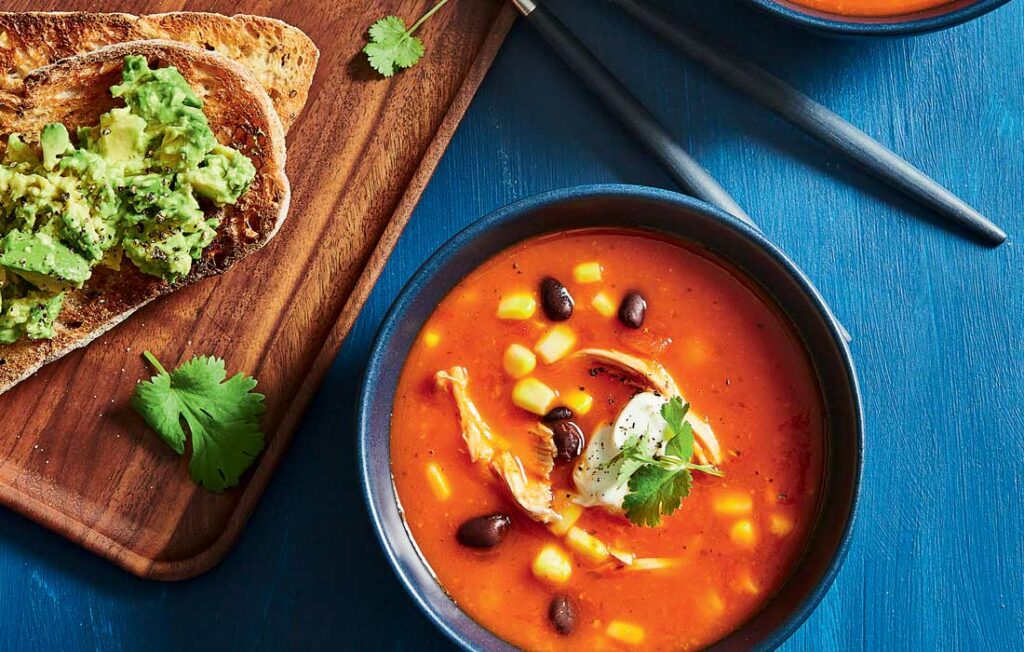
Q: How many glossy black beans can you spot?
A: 6